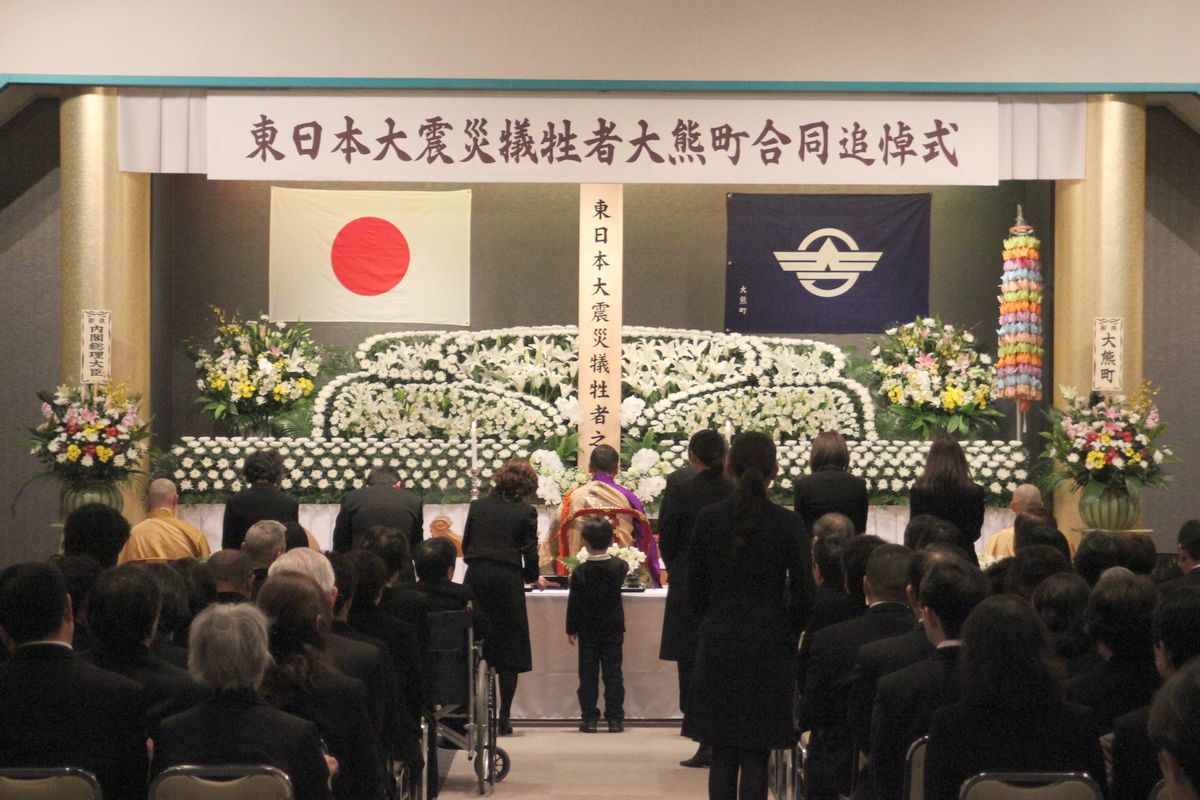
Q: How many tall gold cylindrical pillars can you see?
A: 2